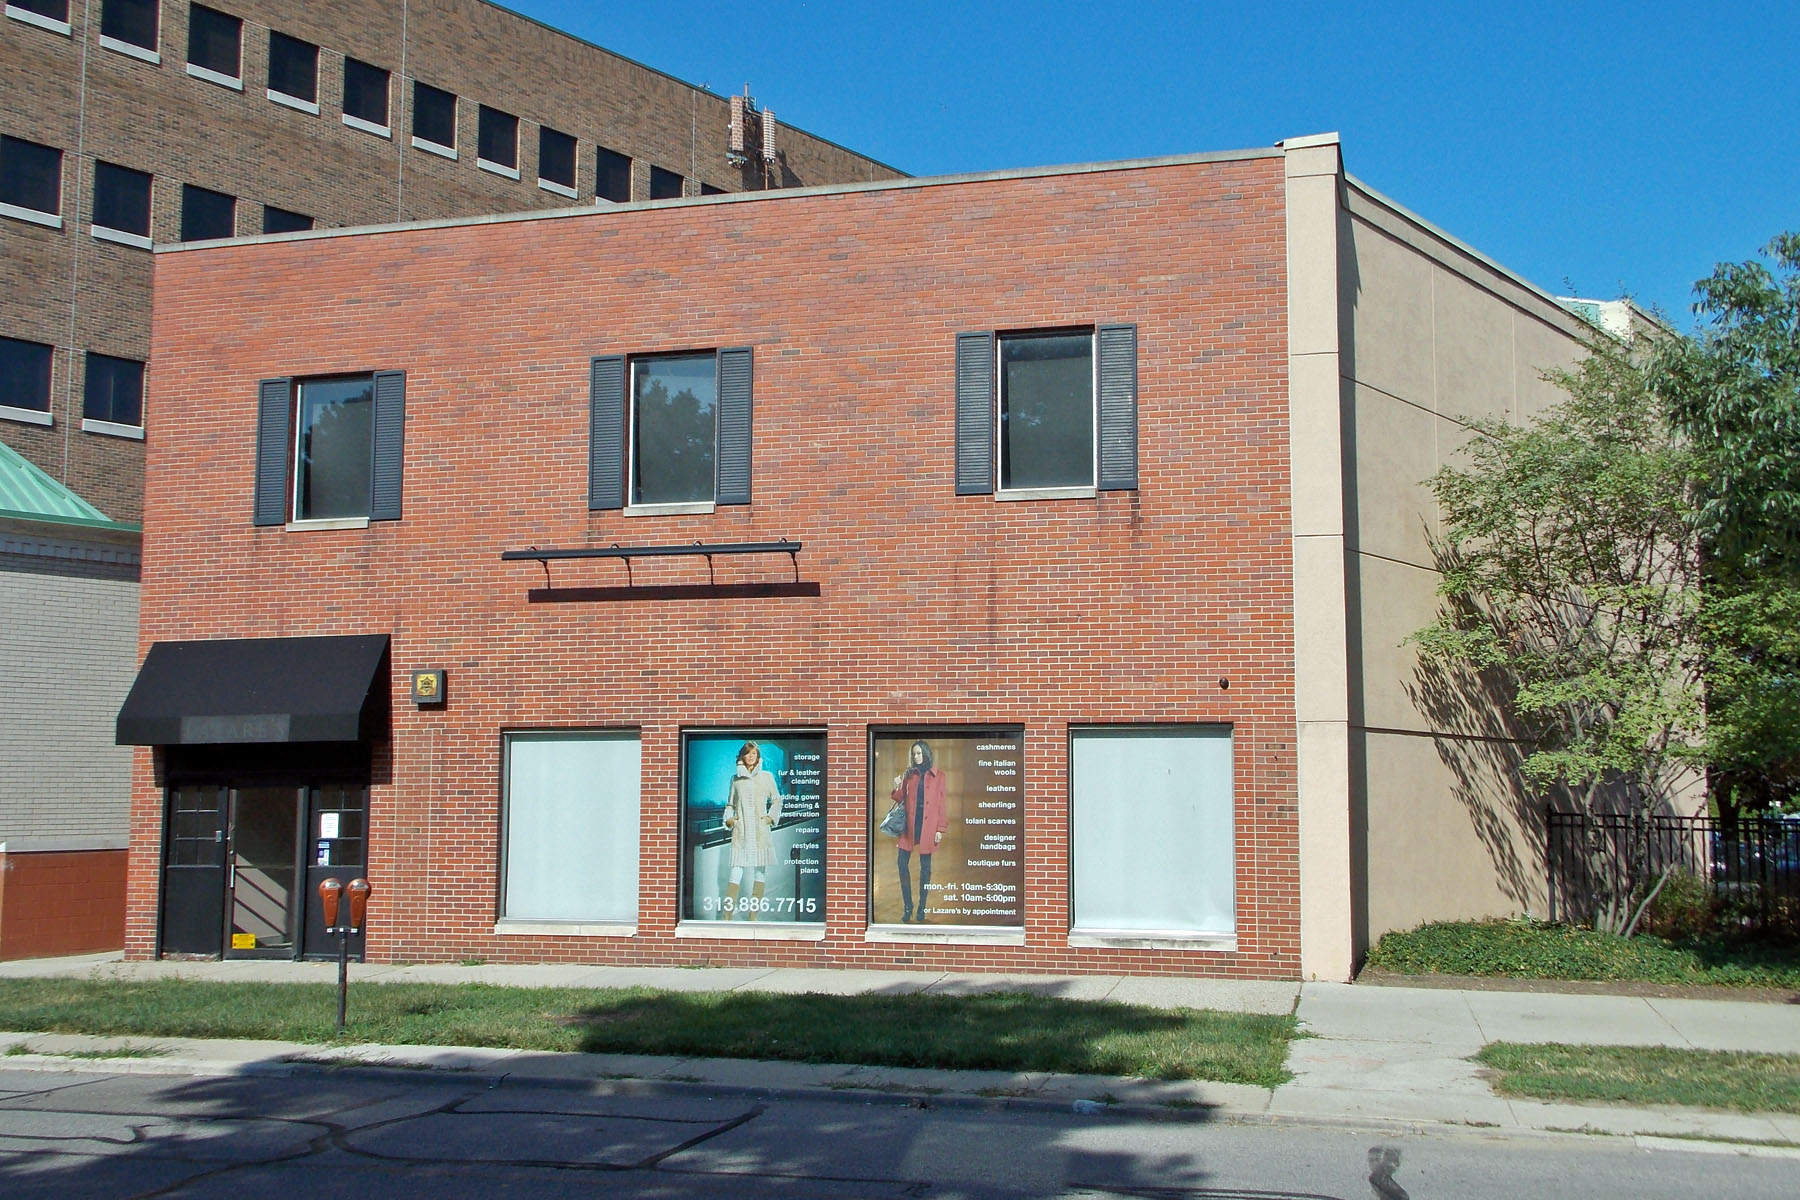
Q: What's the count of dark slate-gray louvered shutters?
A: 6